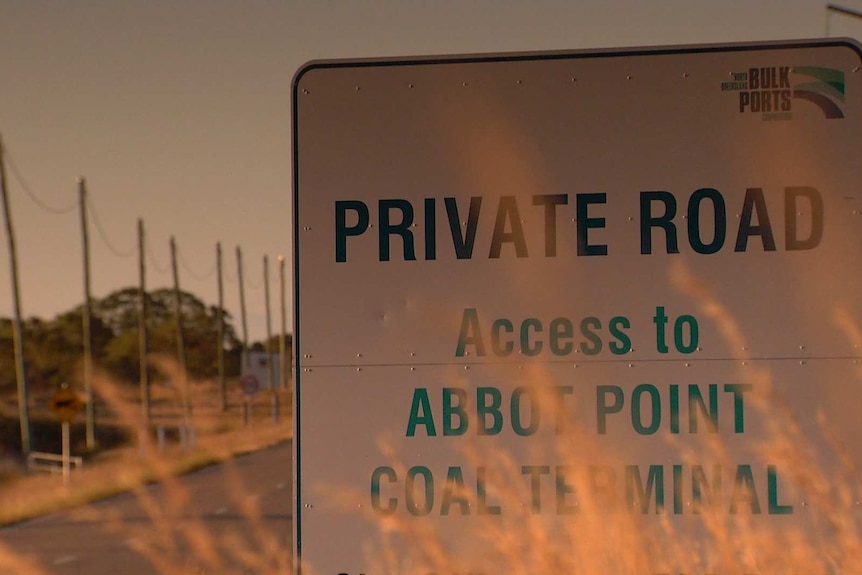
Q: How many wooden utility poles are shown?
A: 8